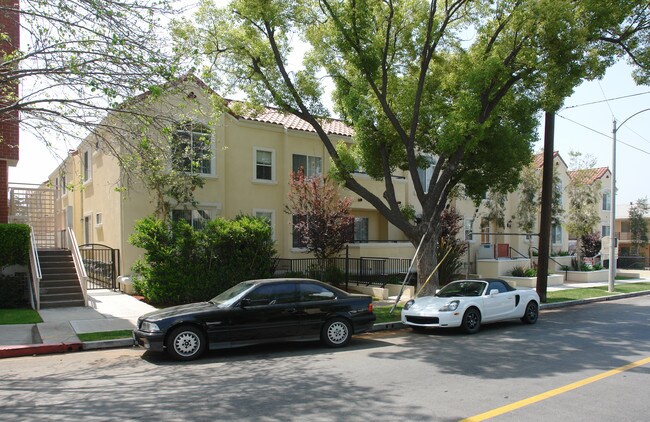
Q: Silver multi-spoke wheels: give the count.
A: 2